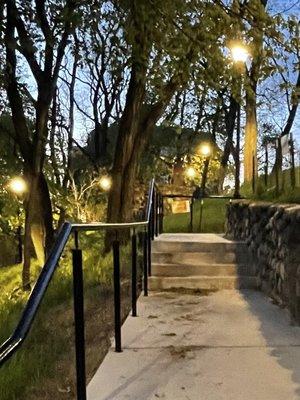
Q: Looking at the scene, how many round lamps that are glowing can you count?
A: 5